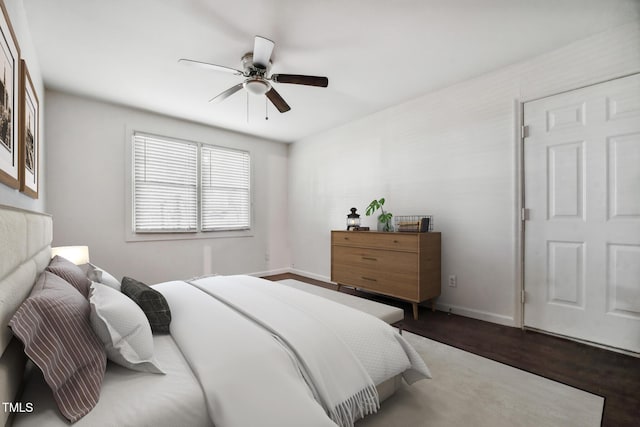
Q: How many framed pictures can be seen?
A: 2